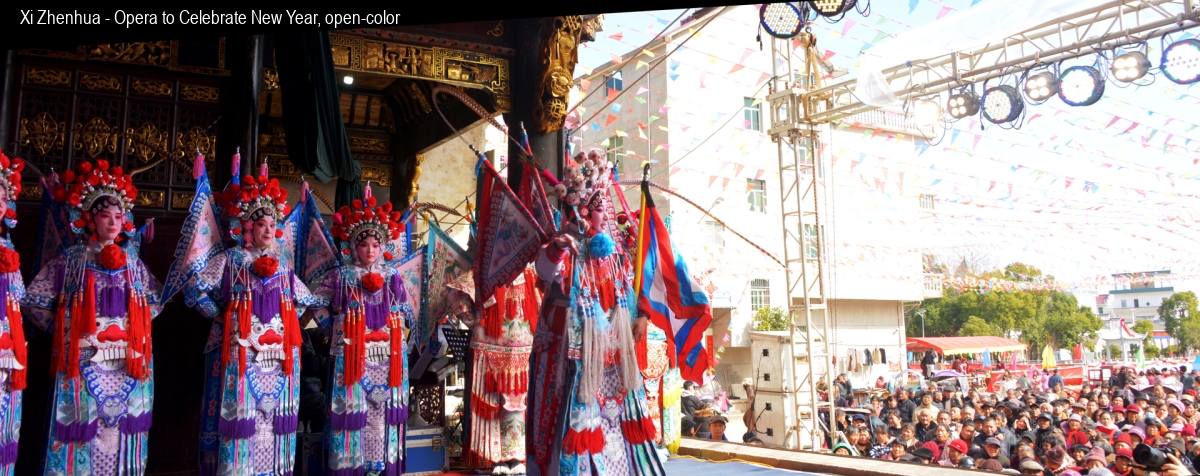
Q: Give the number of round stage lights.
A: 9